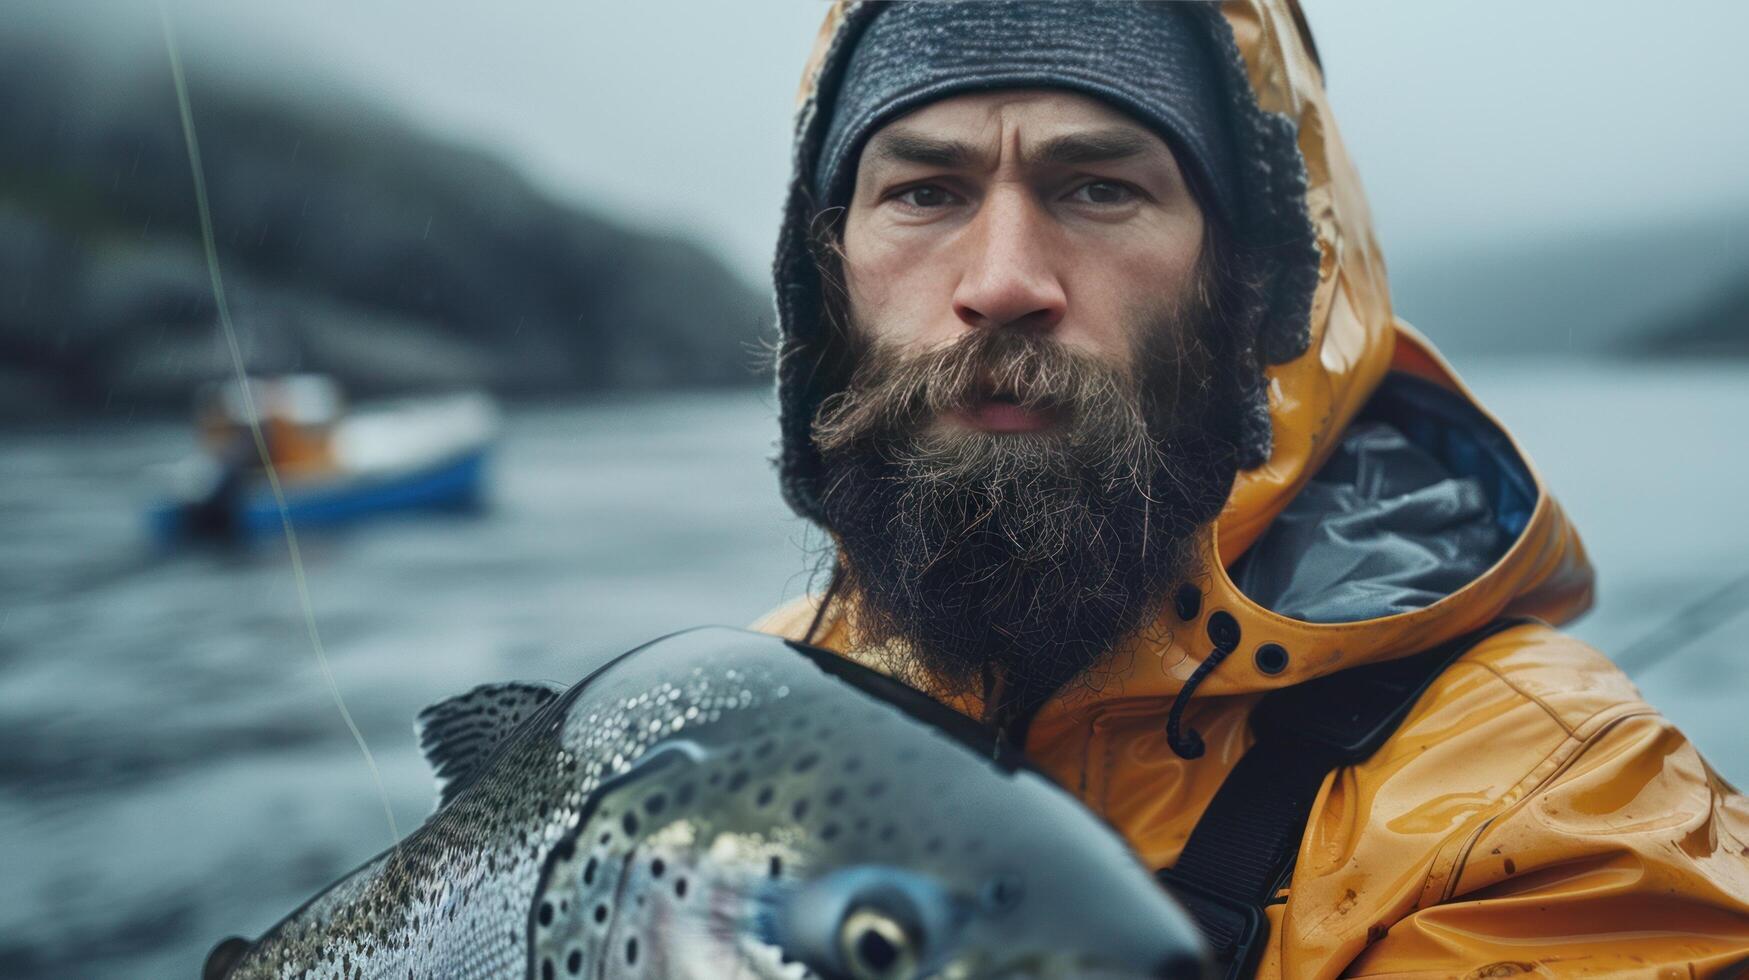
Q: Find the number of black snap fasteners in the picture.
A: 3